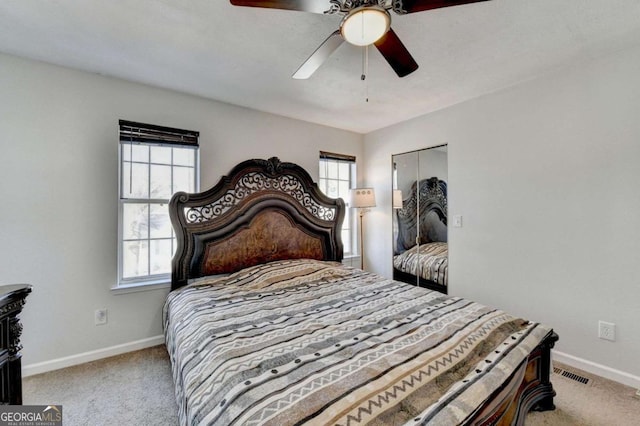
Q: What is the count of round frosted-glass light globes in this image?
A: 1